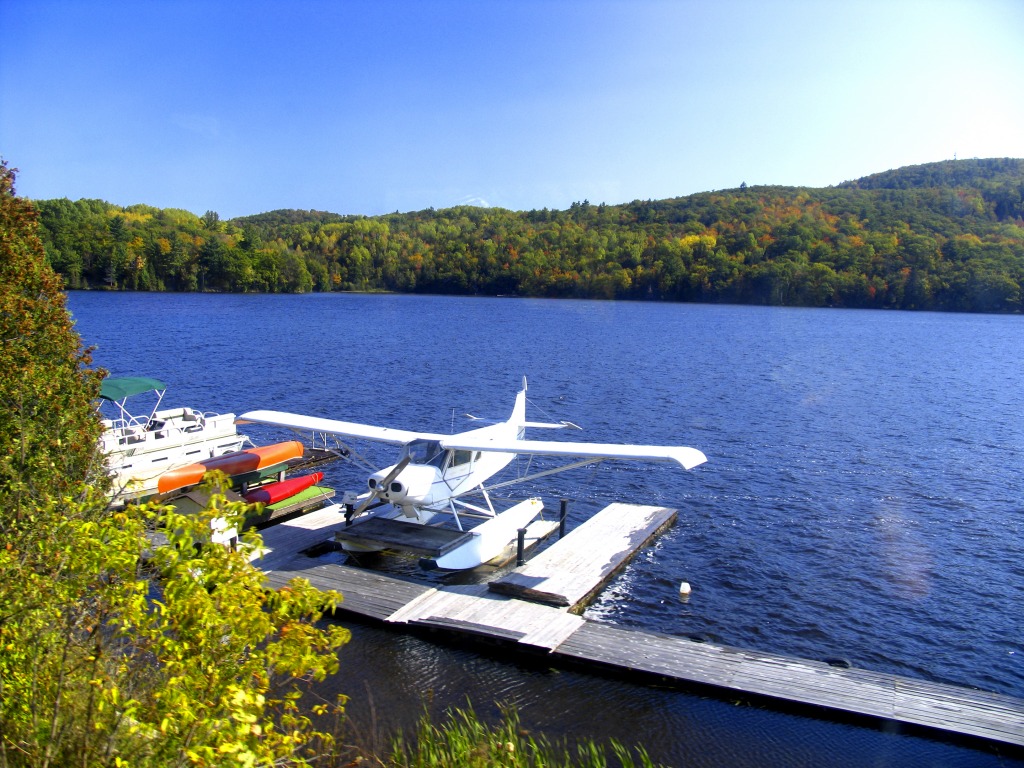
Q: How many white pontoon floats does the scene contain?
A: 2